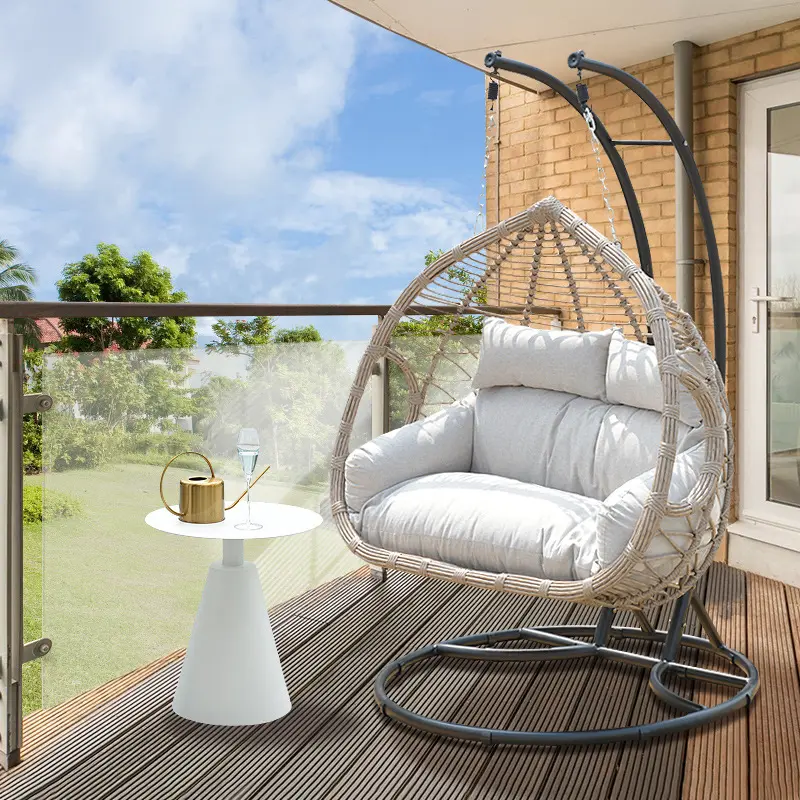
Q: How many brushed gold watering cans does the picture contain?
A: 1